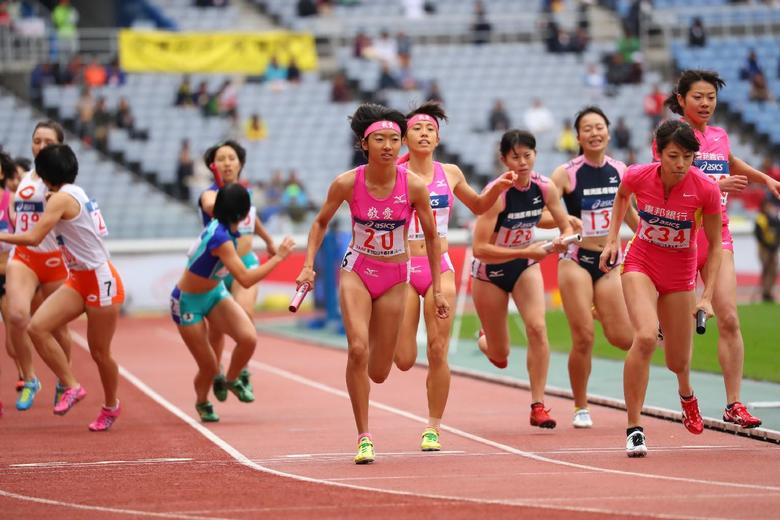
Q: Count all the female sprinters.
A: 12